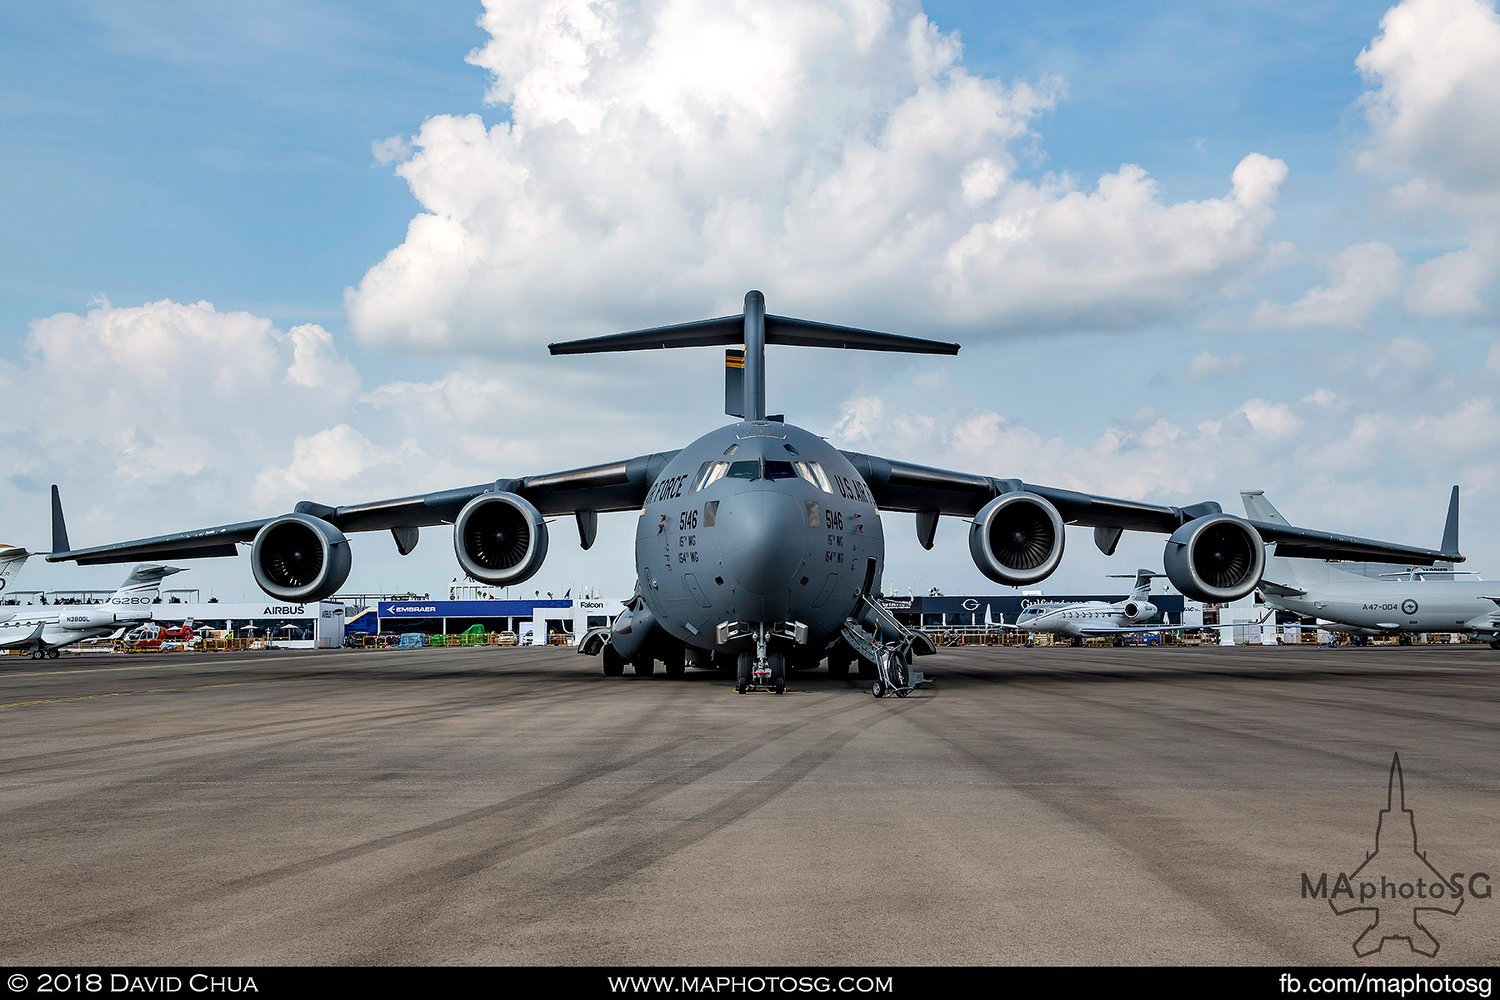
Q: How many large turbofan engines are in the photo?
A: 4